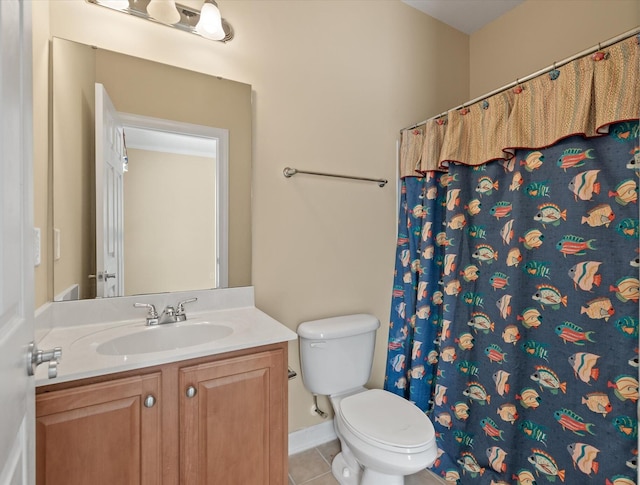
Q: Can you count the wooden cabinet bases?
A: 1